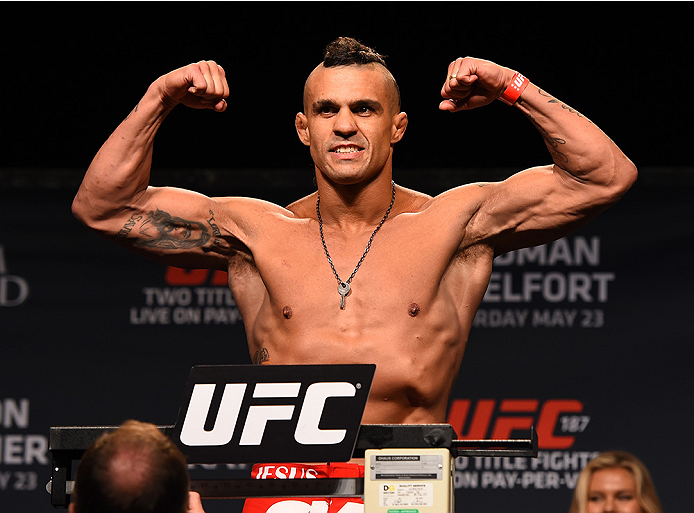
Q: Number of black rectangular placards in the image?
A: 1